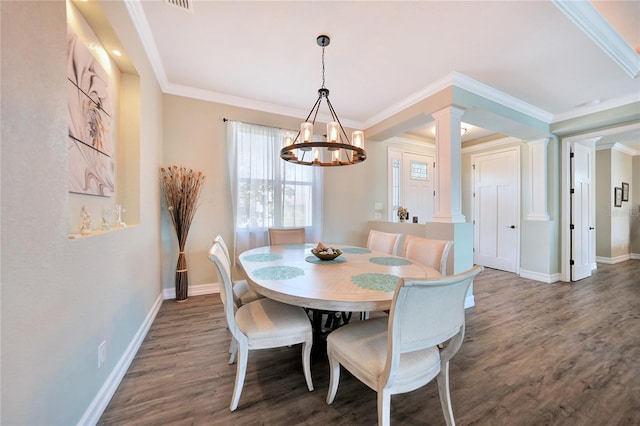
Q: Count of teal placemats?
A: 7